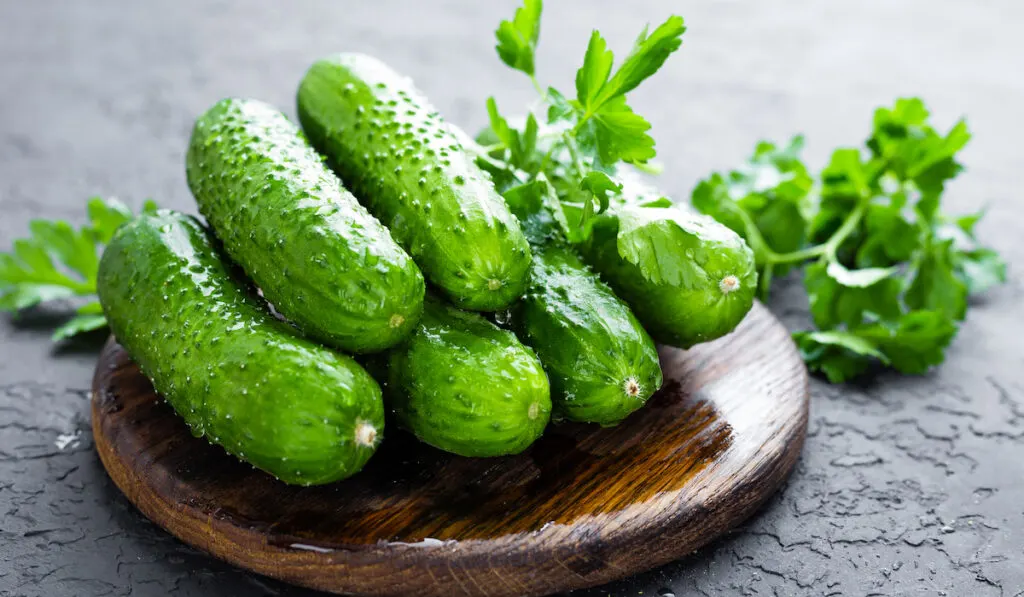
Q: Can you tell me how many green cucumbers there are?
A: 6